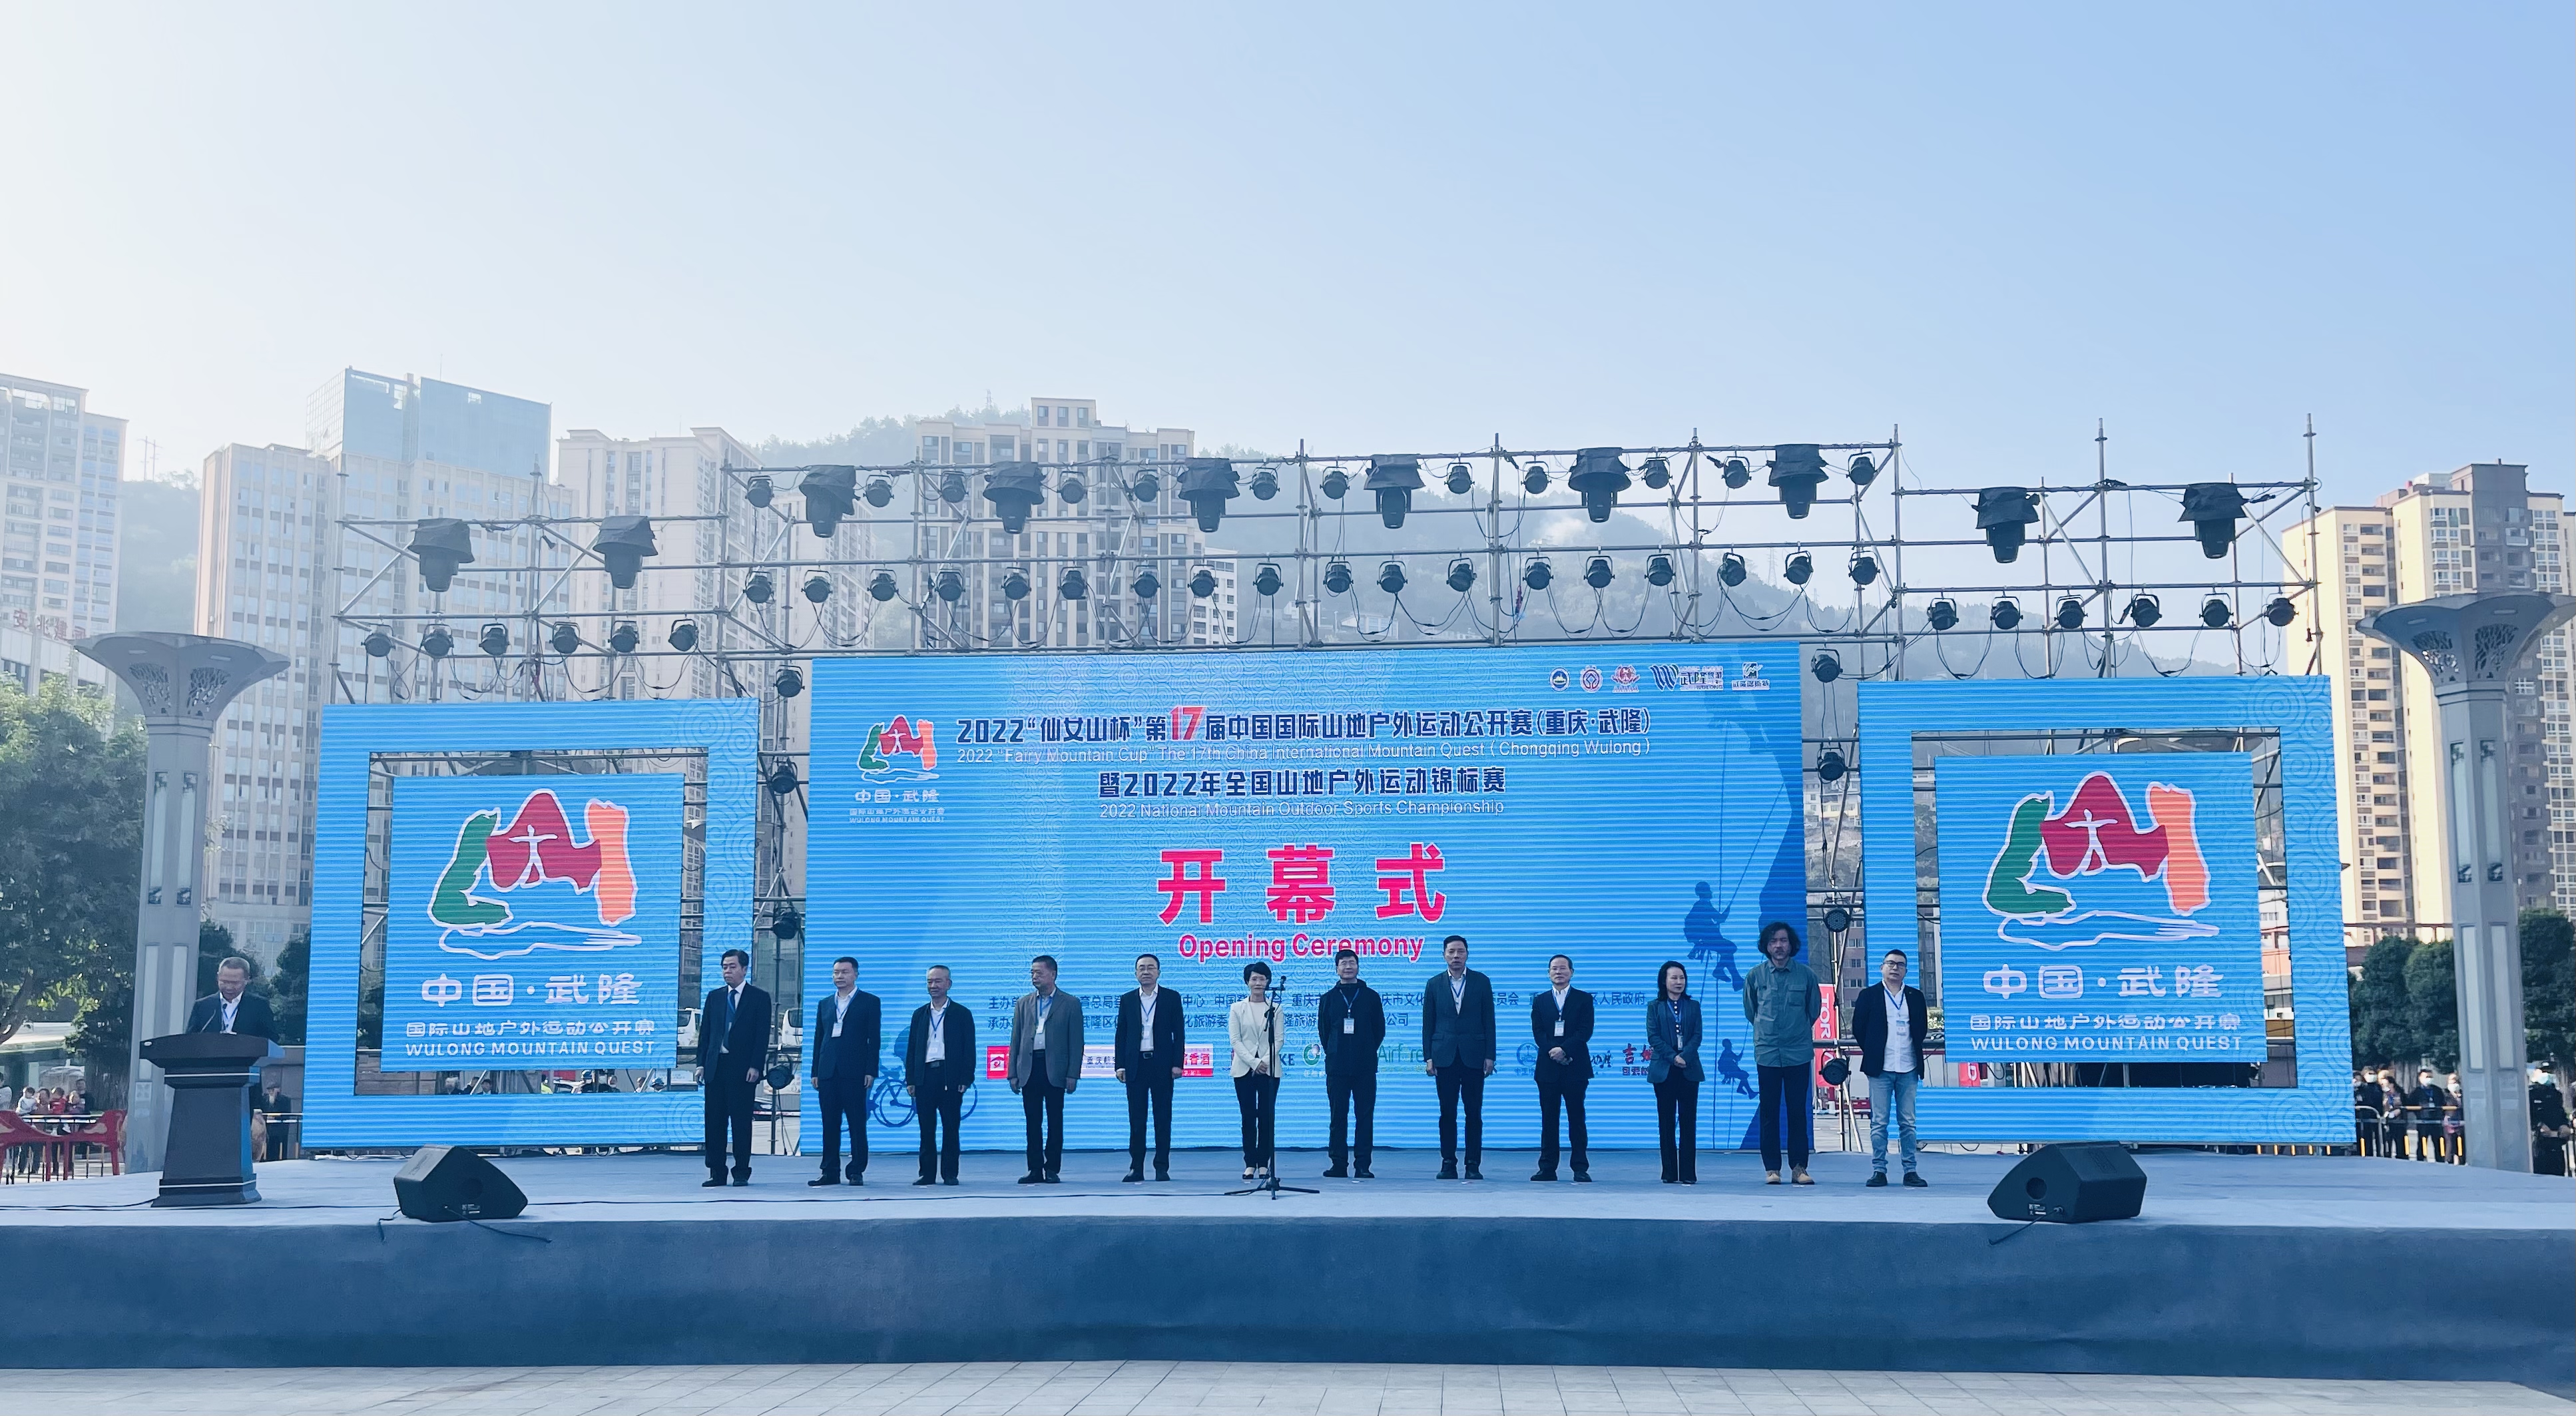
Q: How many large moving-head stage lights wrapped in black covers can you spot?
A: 10